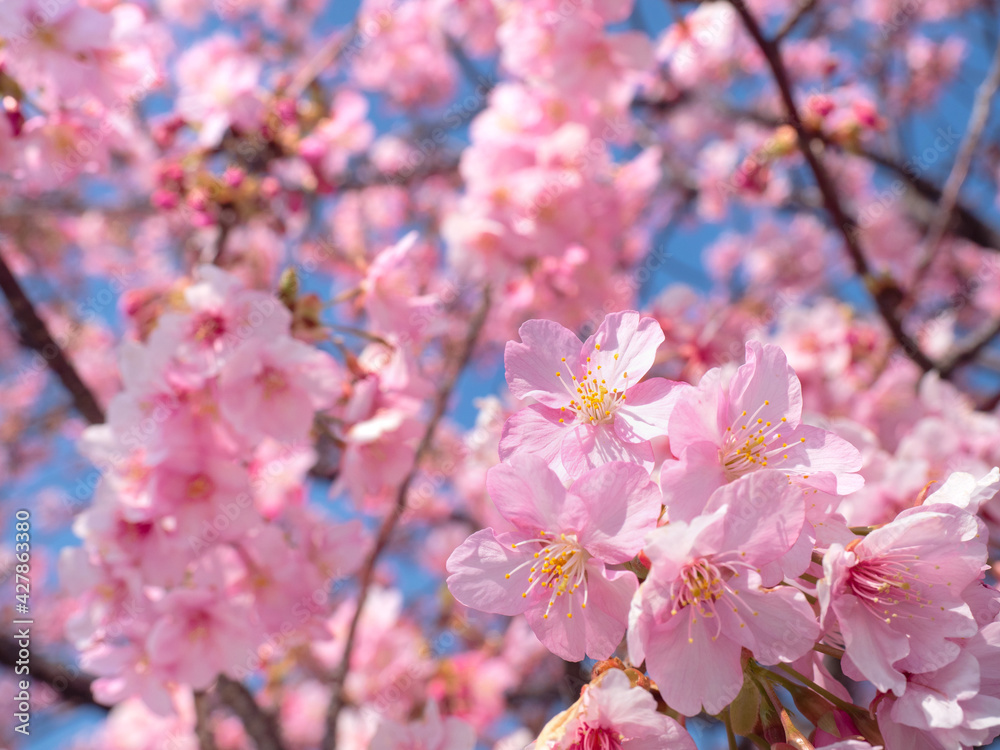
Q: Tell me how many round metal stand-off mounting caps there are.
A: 0